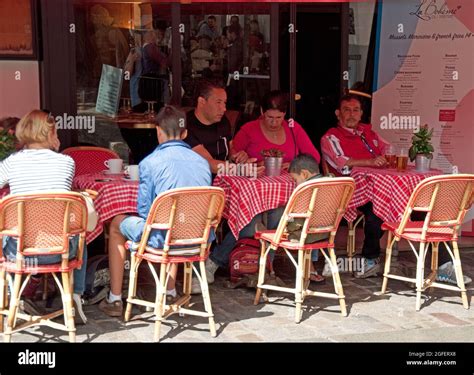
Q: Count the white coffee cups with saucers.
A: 2